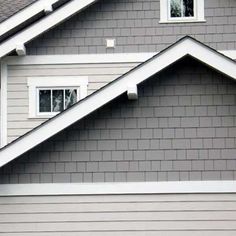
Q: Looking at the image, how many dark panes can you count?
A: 5